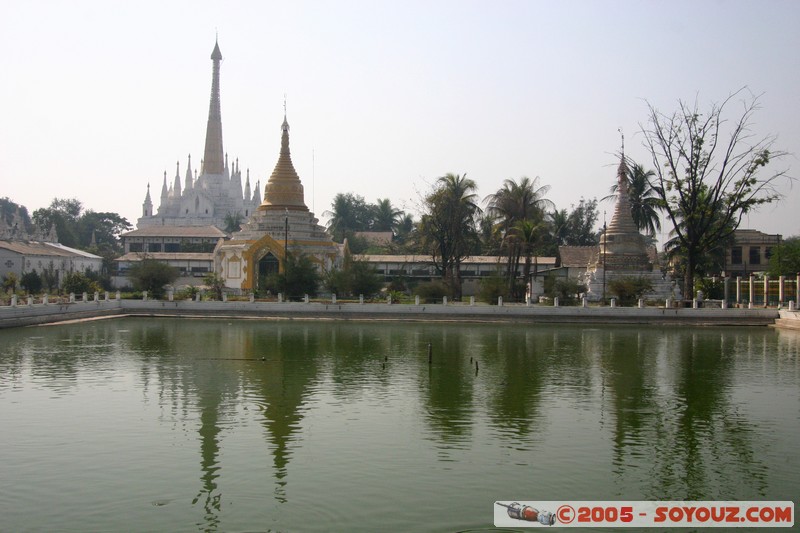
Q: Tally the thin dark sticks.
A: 5